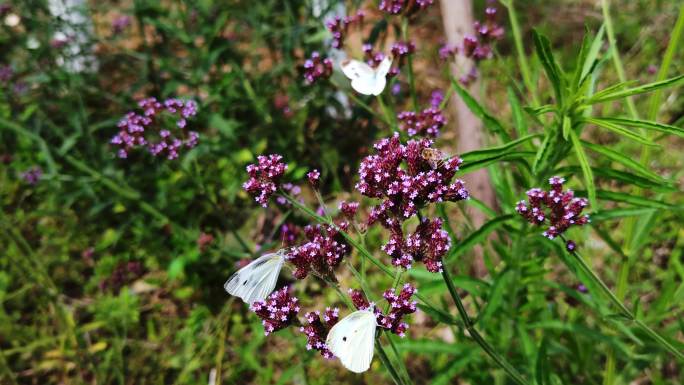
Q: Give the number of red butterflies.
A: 0